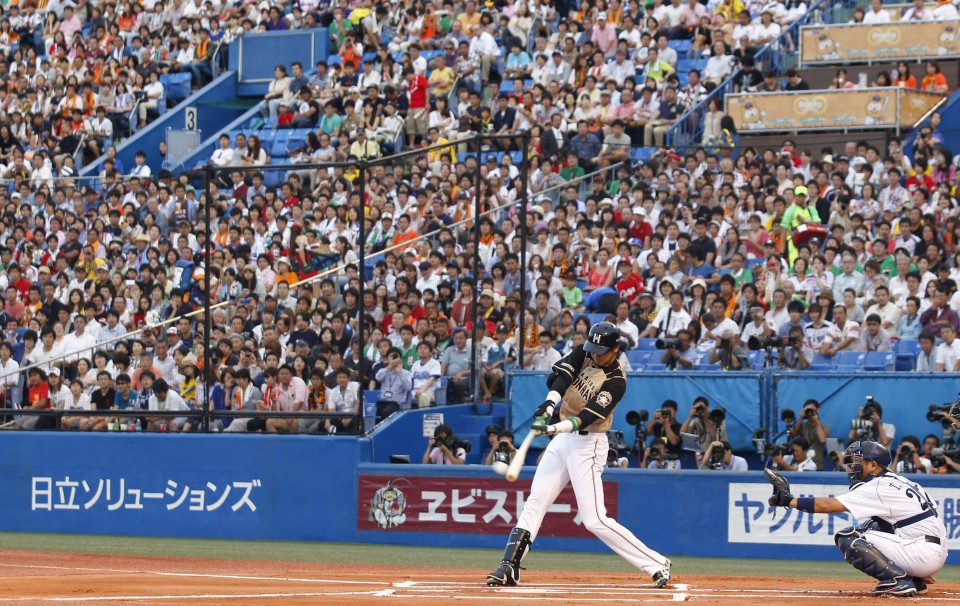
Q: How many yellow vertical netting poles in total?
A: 0